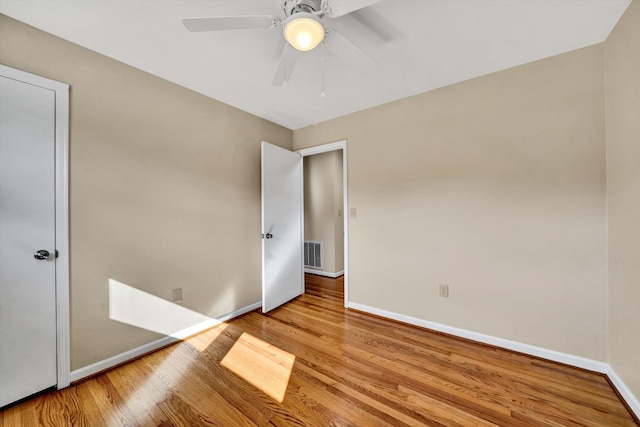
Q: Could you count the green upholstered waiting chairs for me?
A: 0